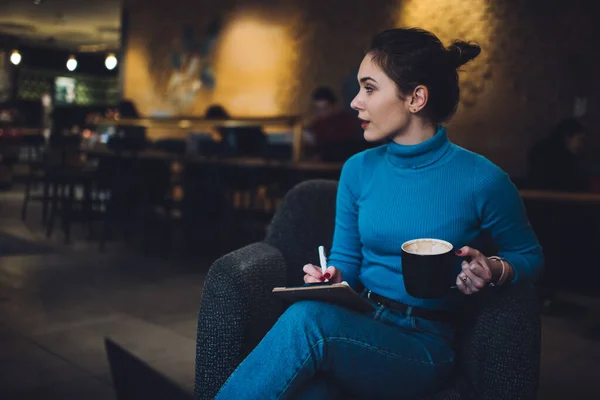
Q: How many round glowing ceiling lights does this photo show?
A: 3